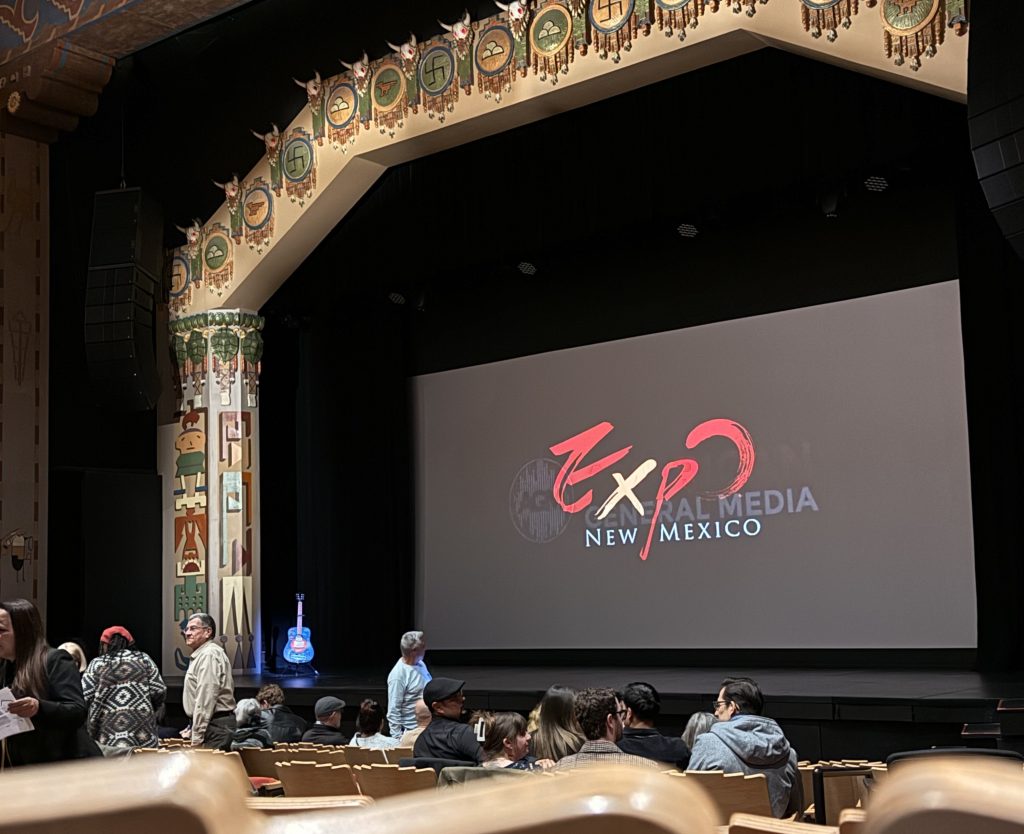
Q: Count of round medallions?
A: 13